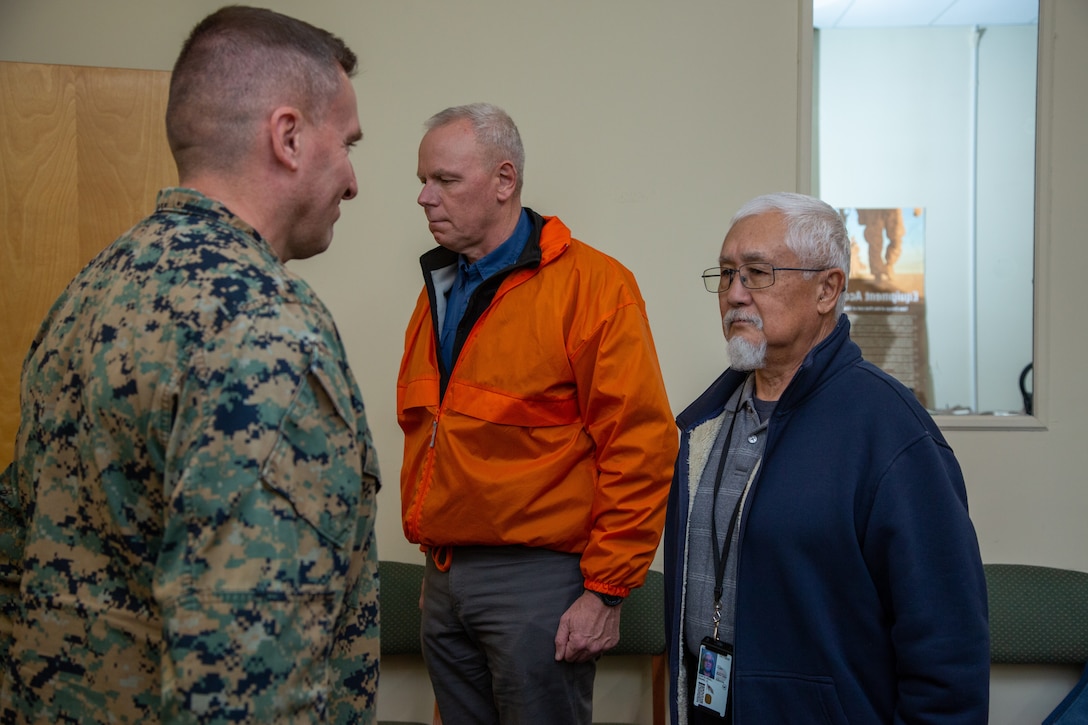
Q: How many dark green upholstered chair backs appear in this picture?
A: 3